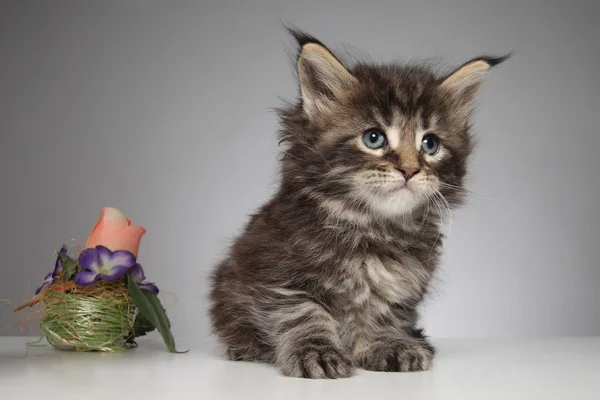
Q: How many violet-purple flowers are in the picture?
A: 3